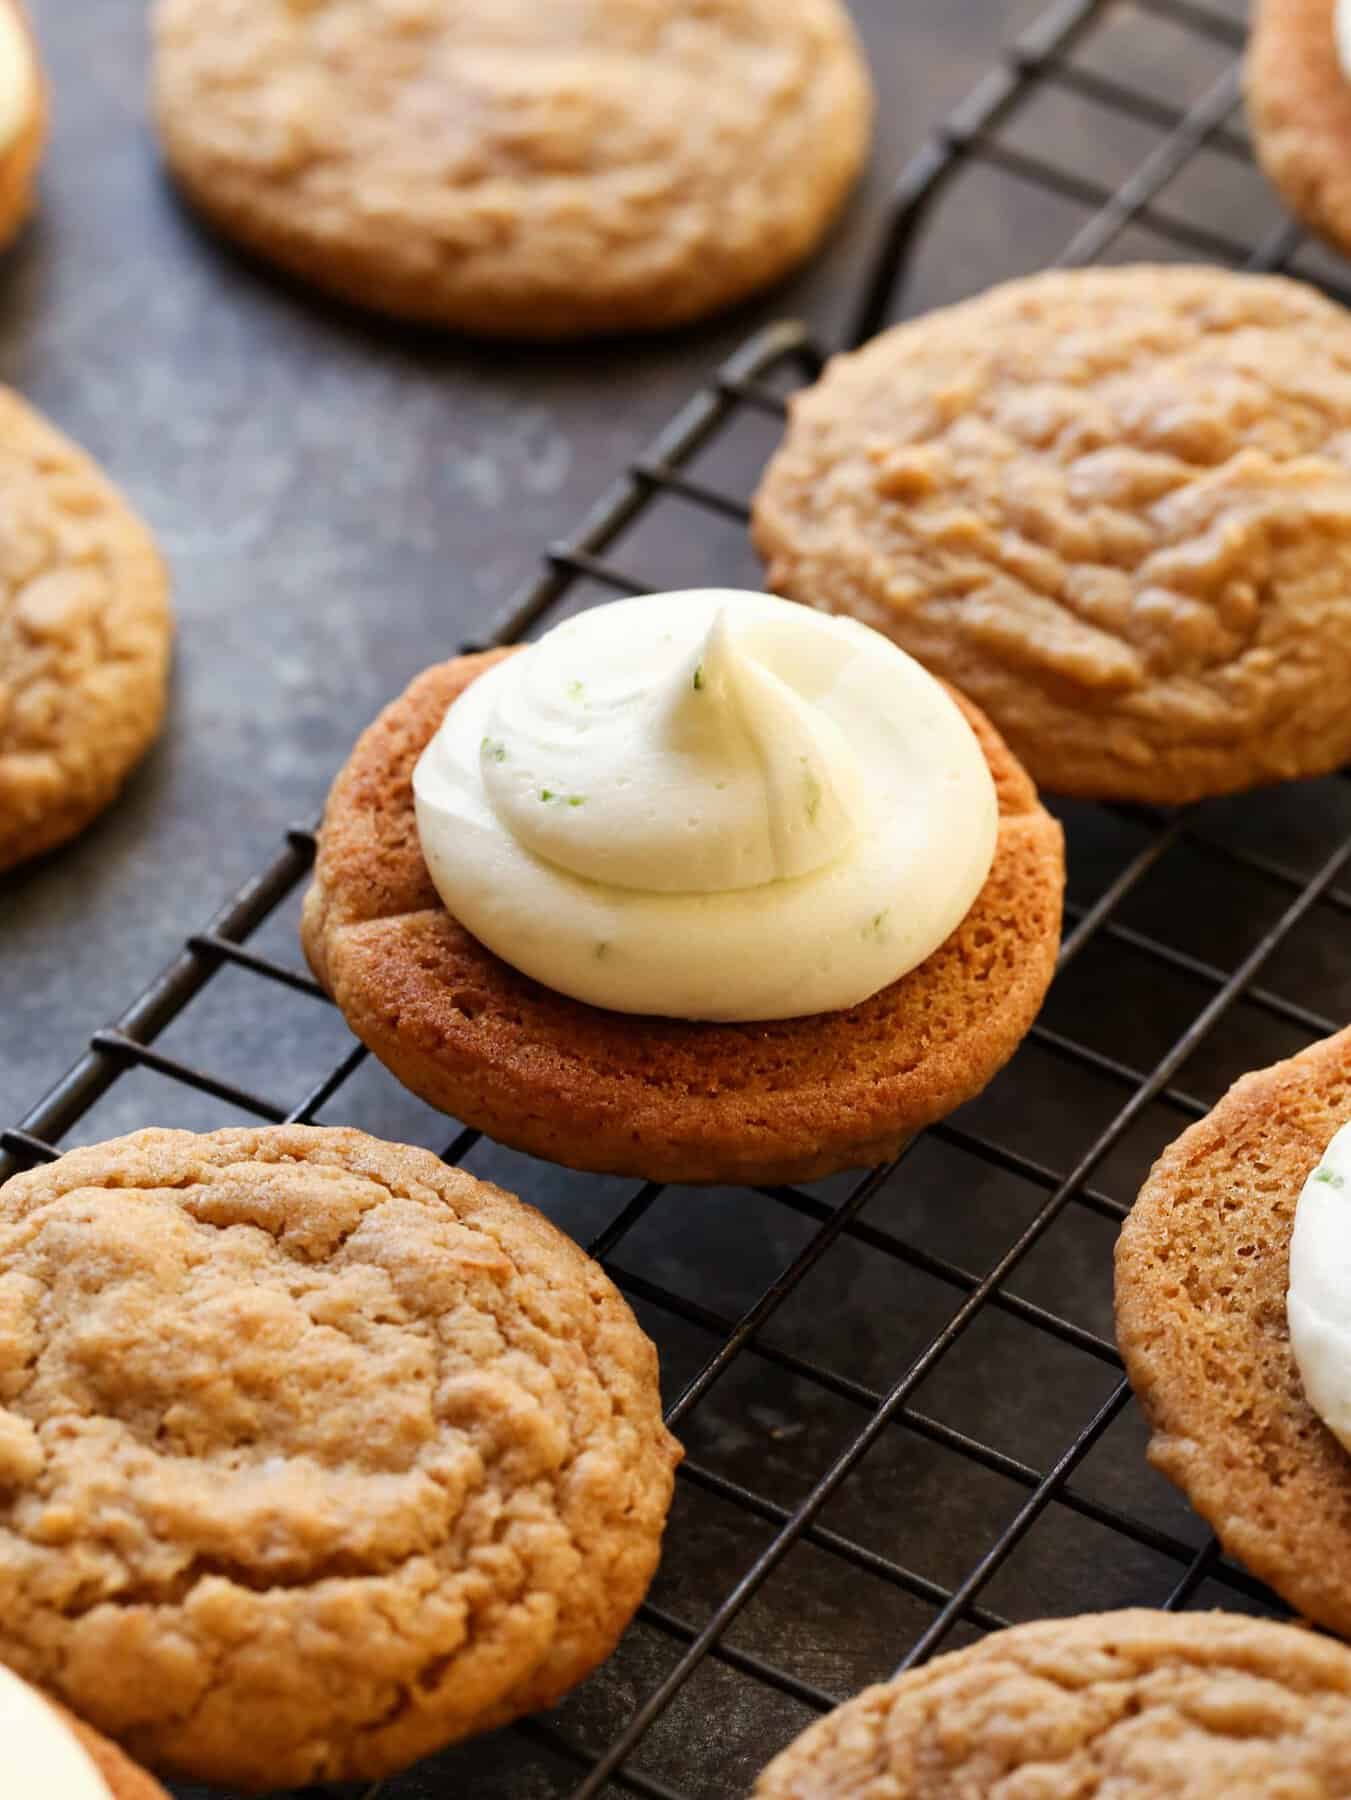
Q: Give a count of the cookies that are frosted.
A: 5